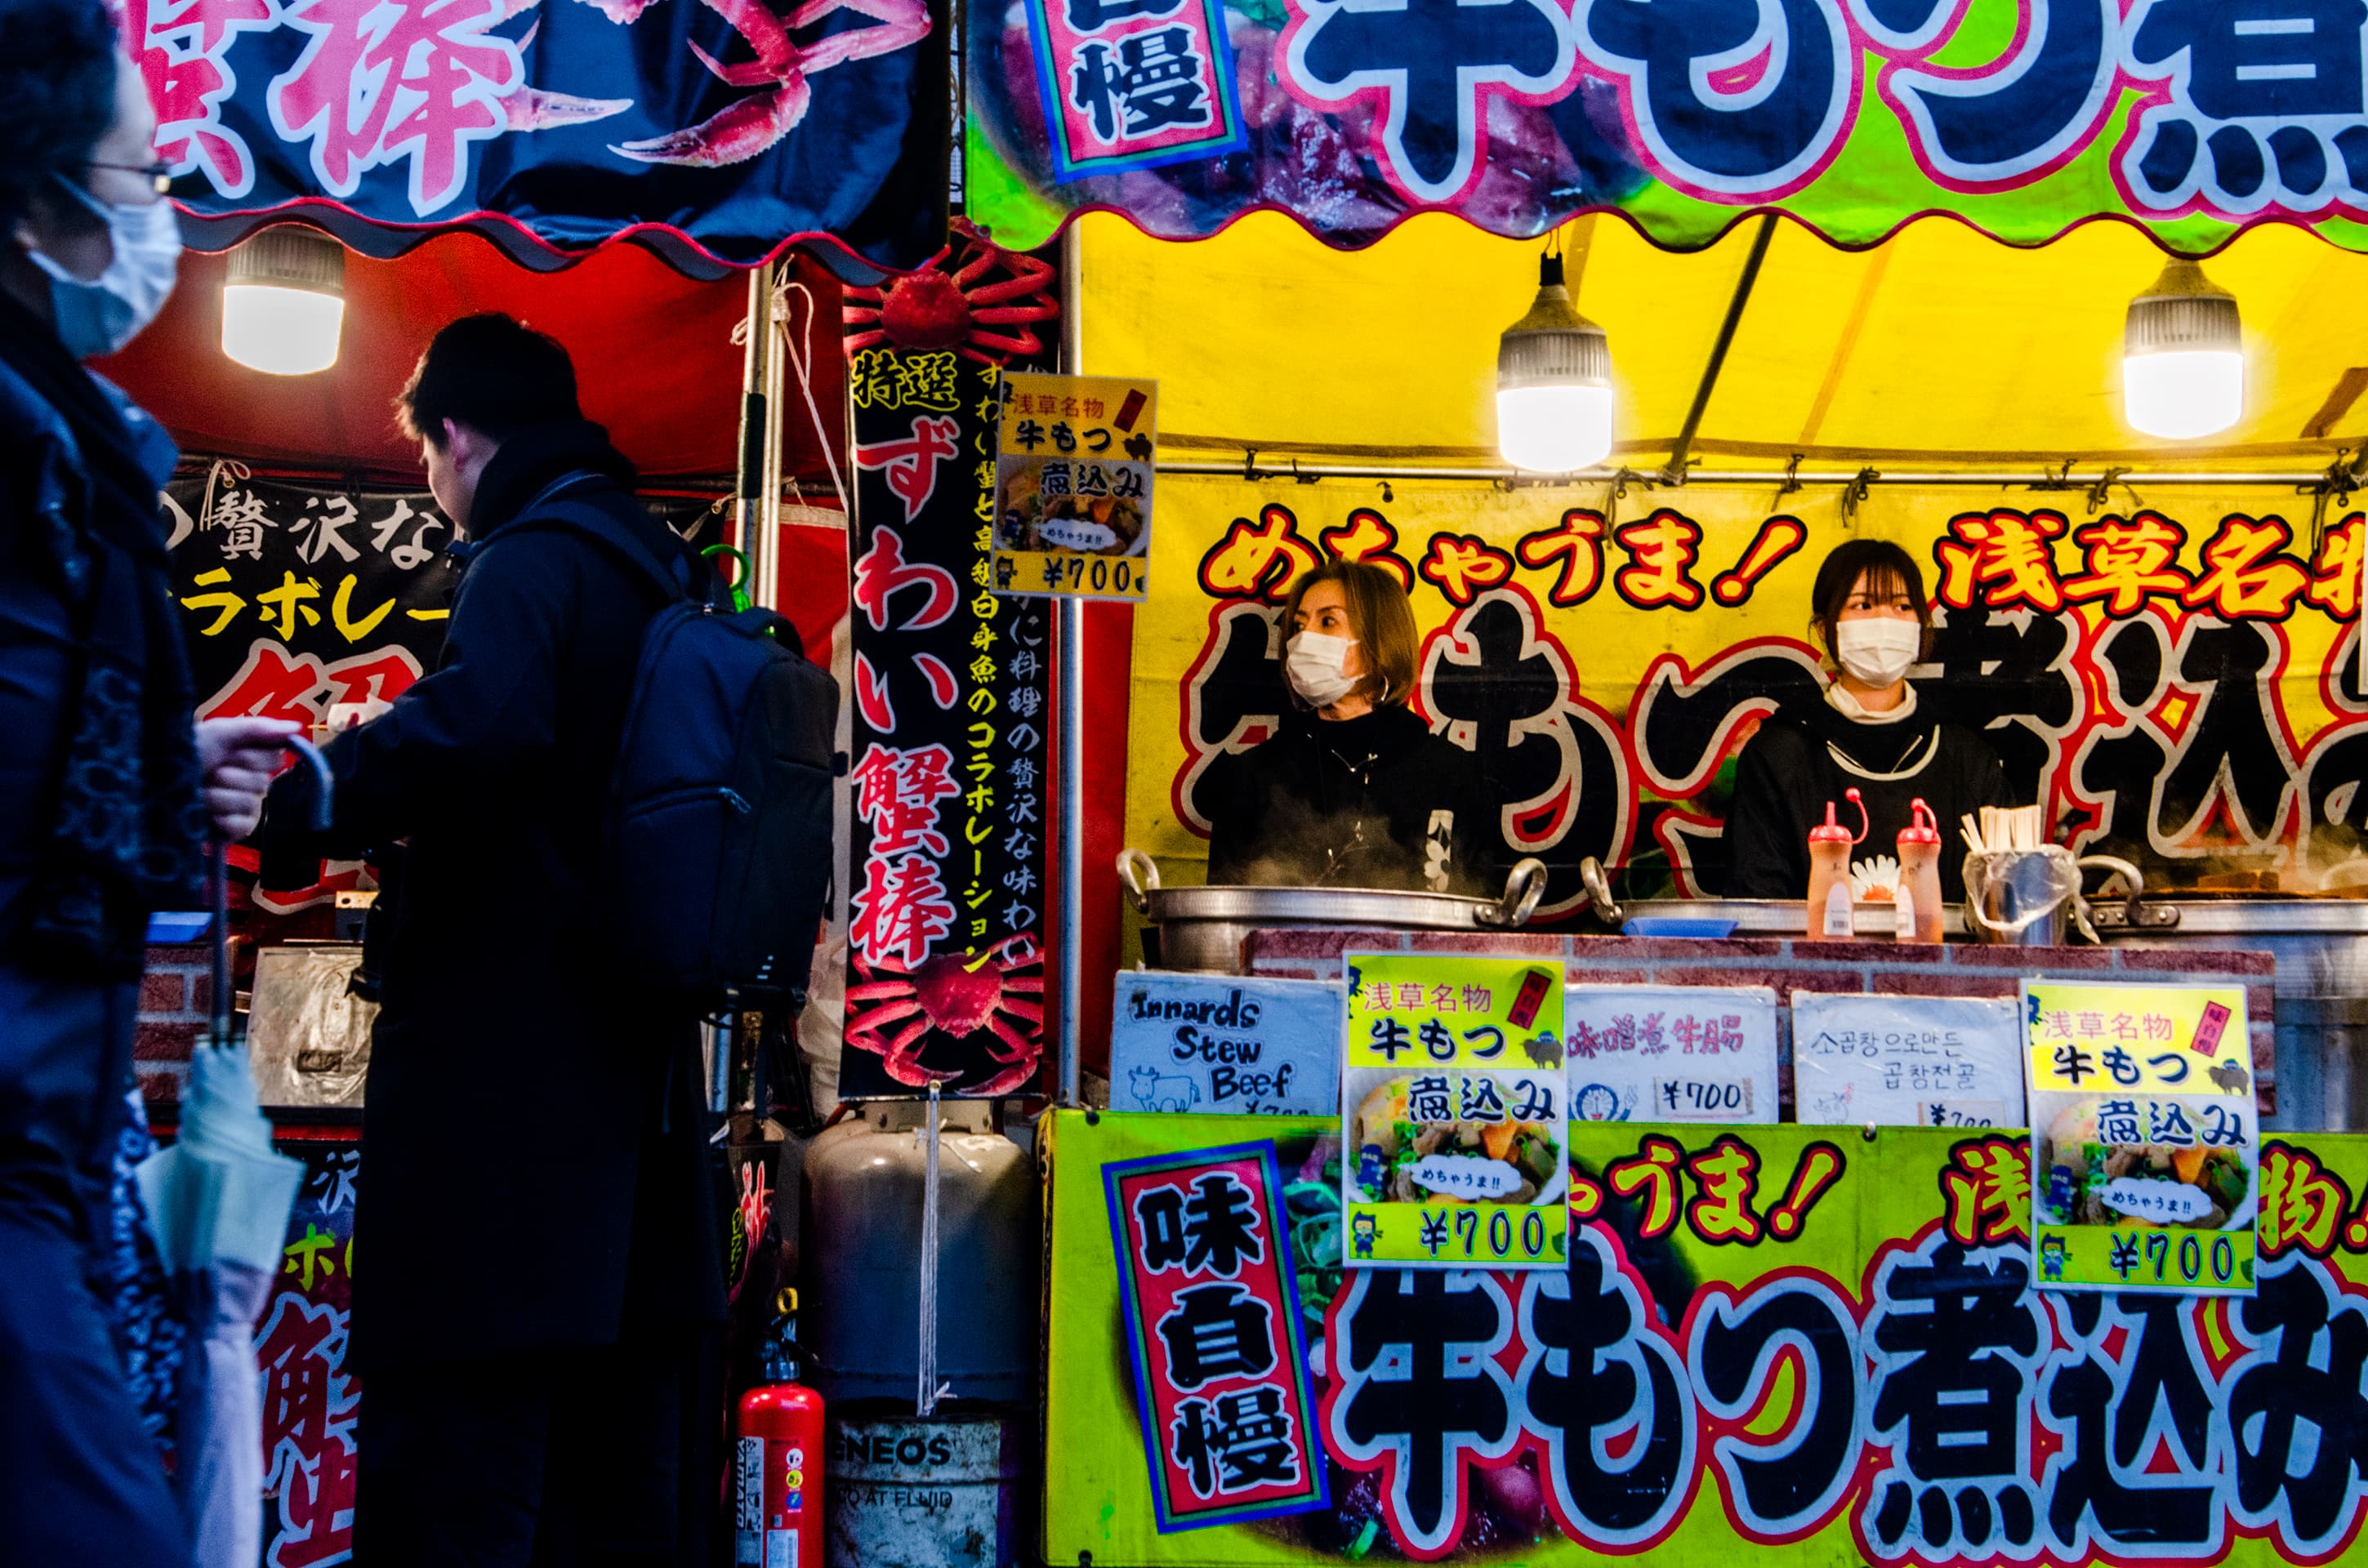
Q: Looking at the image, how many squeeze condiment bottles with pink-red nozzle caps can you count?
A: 2